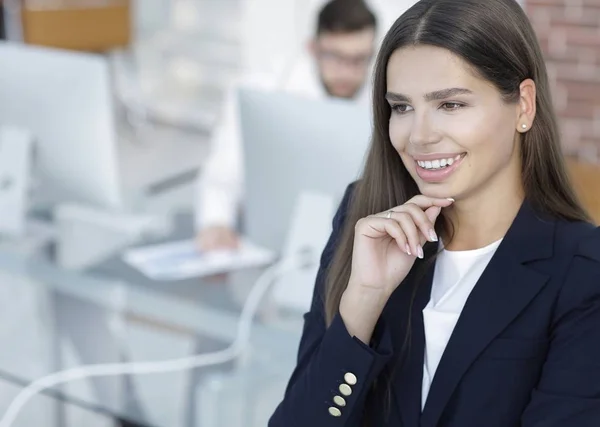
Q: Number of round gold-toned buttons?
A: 4